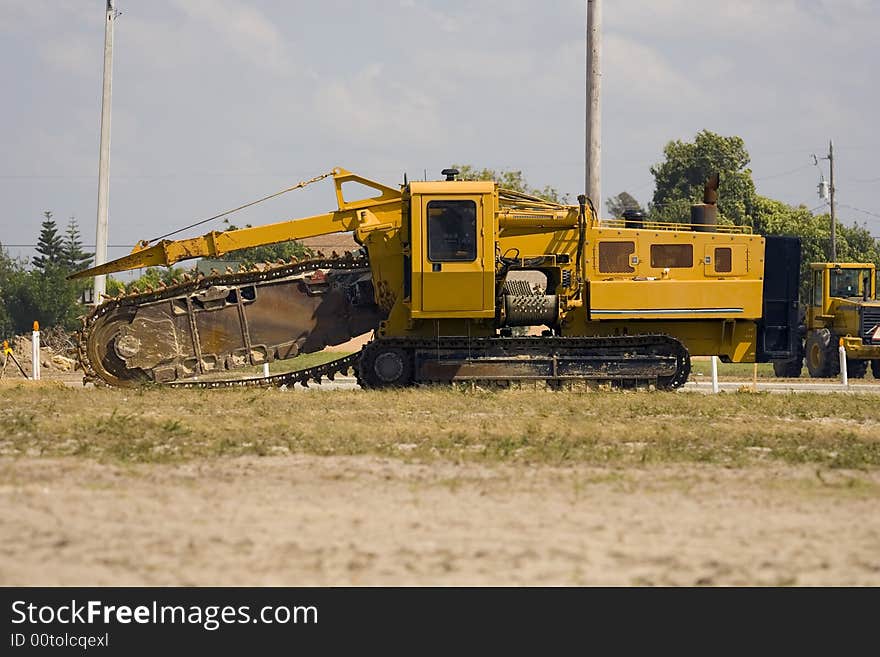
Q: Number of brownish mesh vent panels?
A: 3